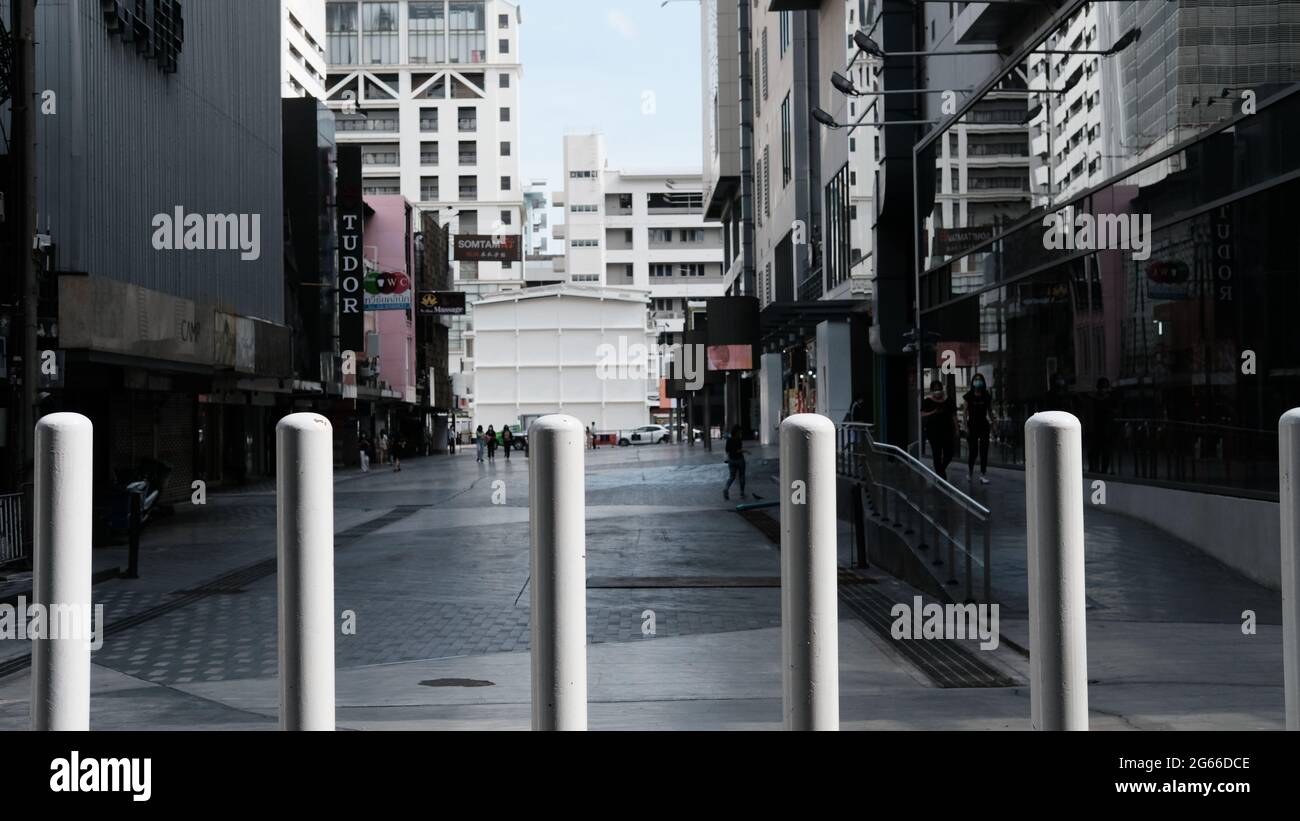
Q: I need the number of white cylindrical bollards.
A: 6